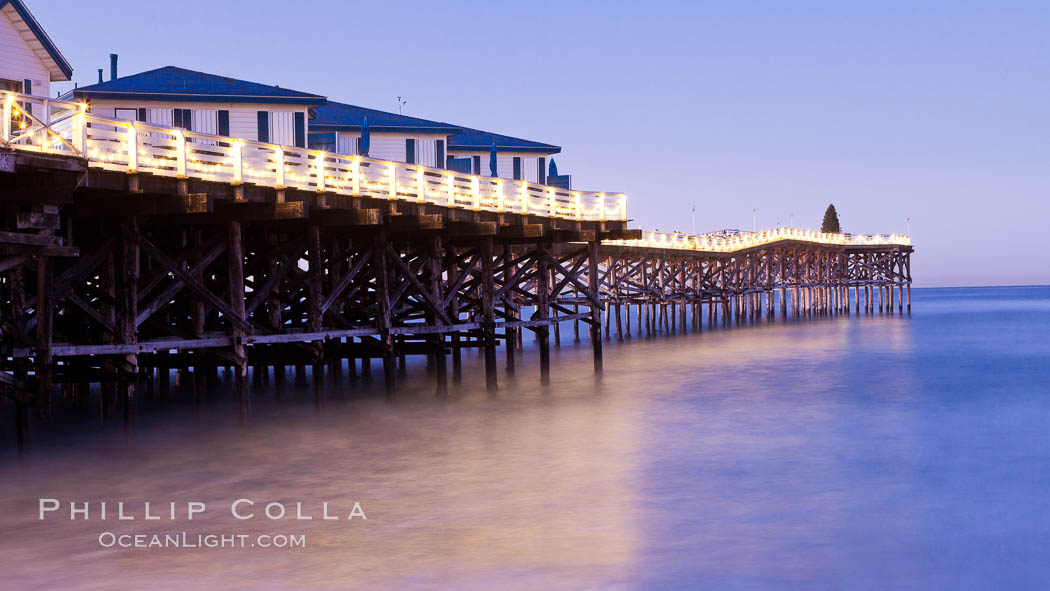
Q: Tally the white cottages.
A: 4